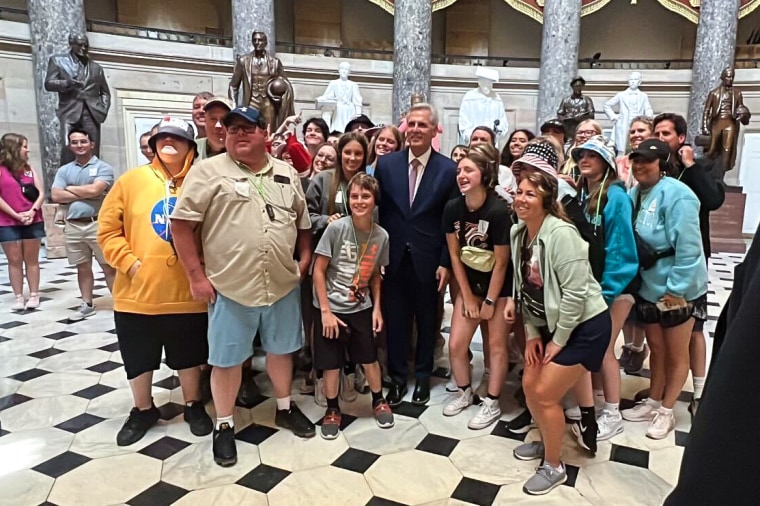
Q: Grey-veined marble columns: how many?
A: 5